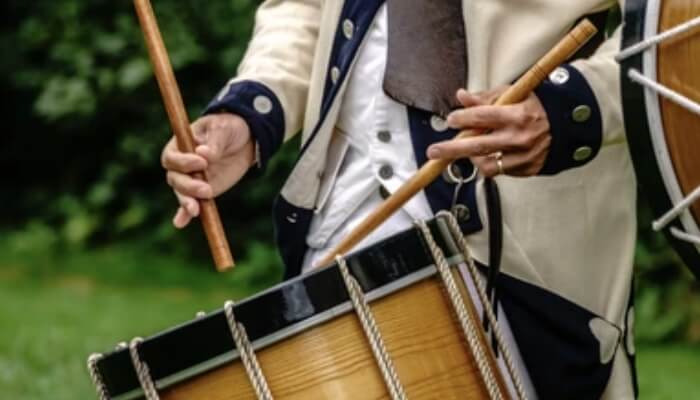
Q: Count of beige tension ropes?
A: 6